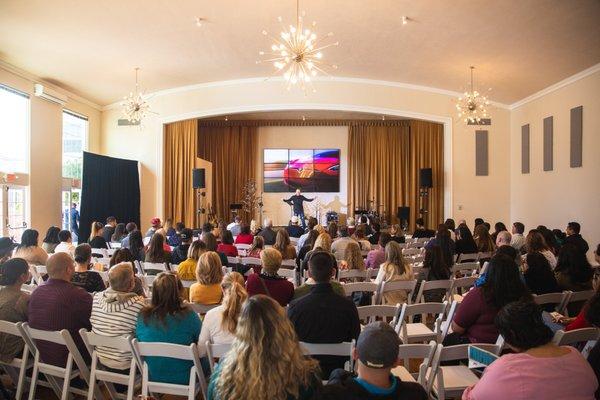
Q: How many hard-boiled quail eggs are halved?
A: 0